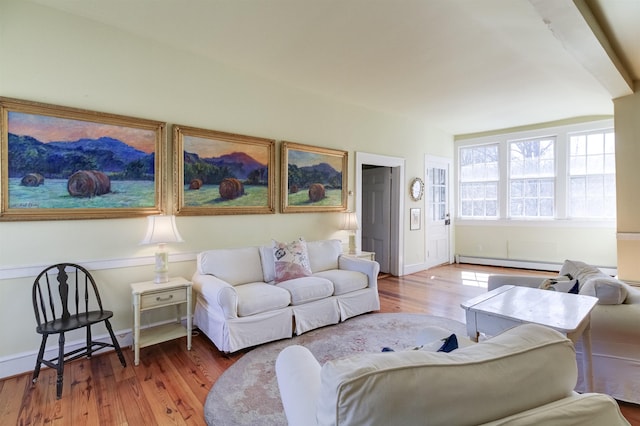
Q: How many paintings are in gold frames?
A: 3